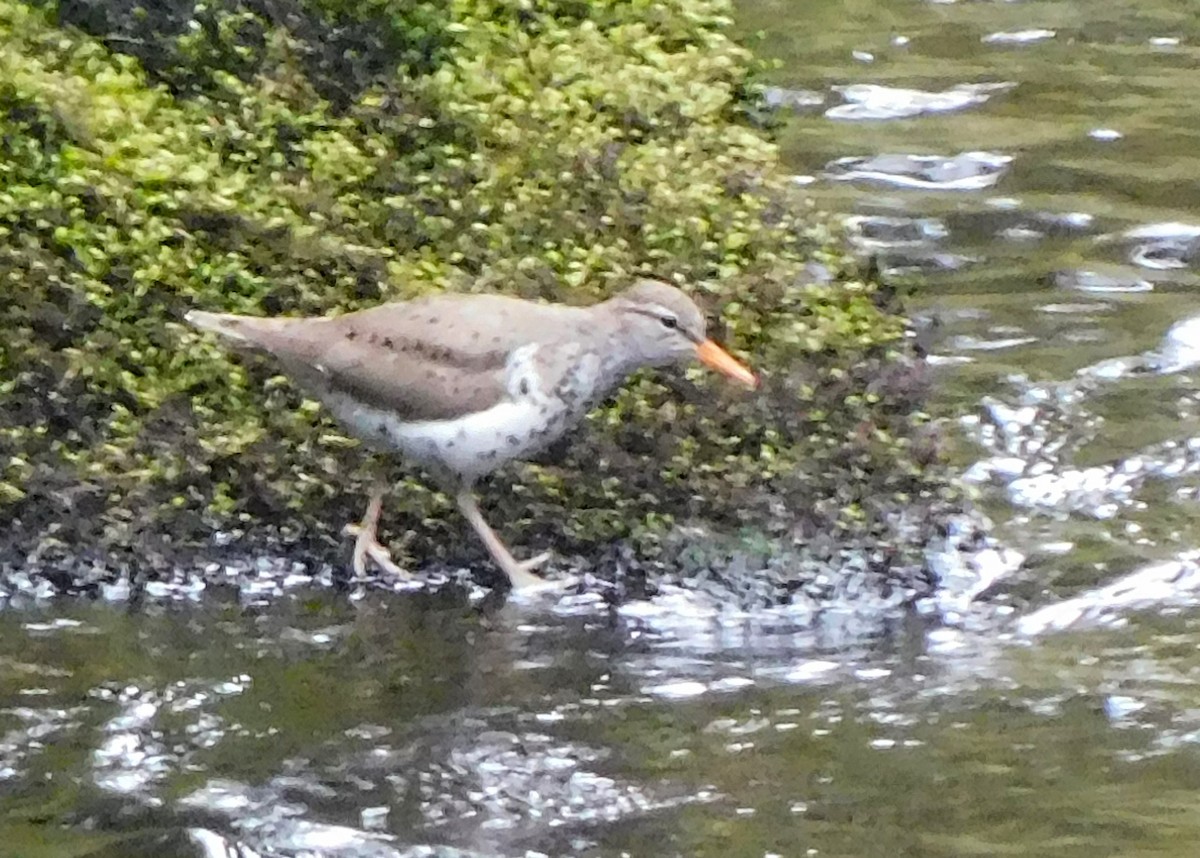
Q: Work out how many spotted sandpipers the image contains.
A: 1